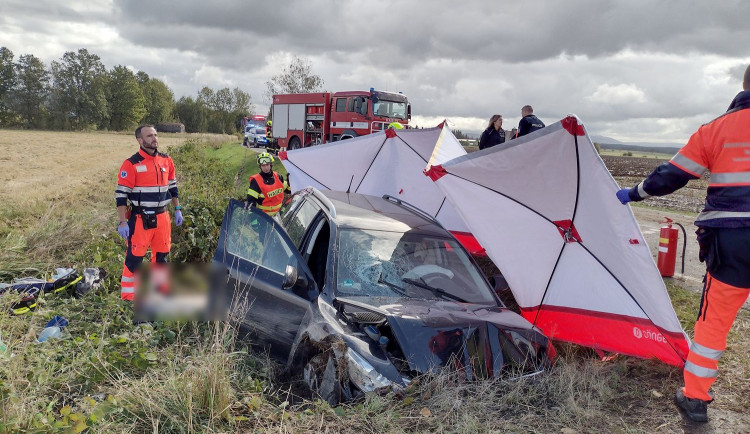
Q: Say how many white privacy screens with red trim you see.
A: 2